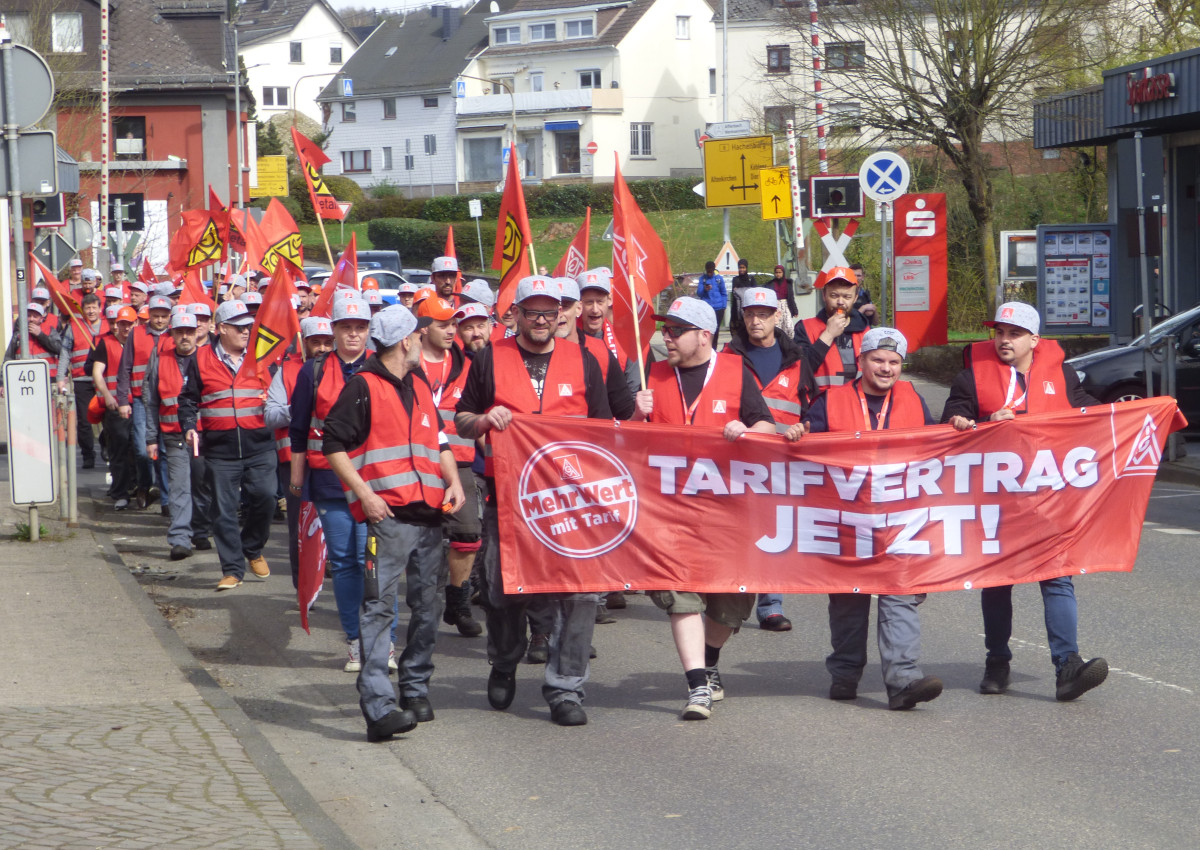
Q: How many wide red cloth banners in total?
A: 1